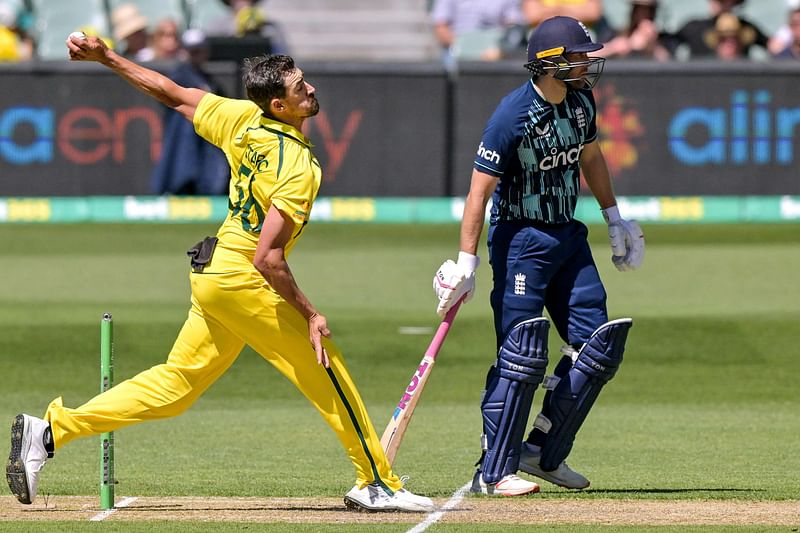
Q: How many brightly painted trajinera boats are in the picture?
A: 0